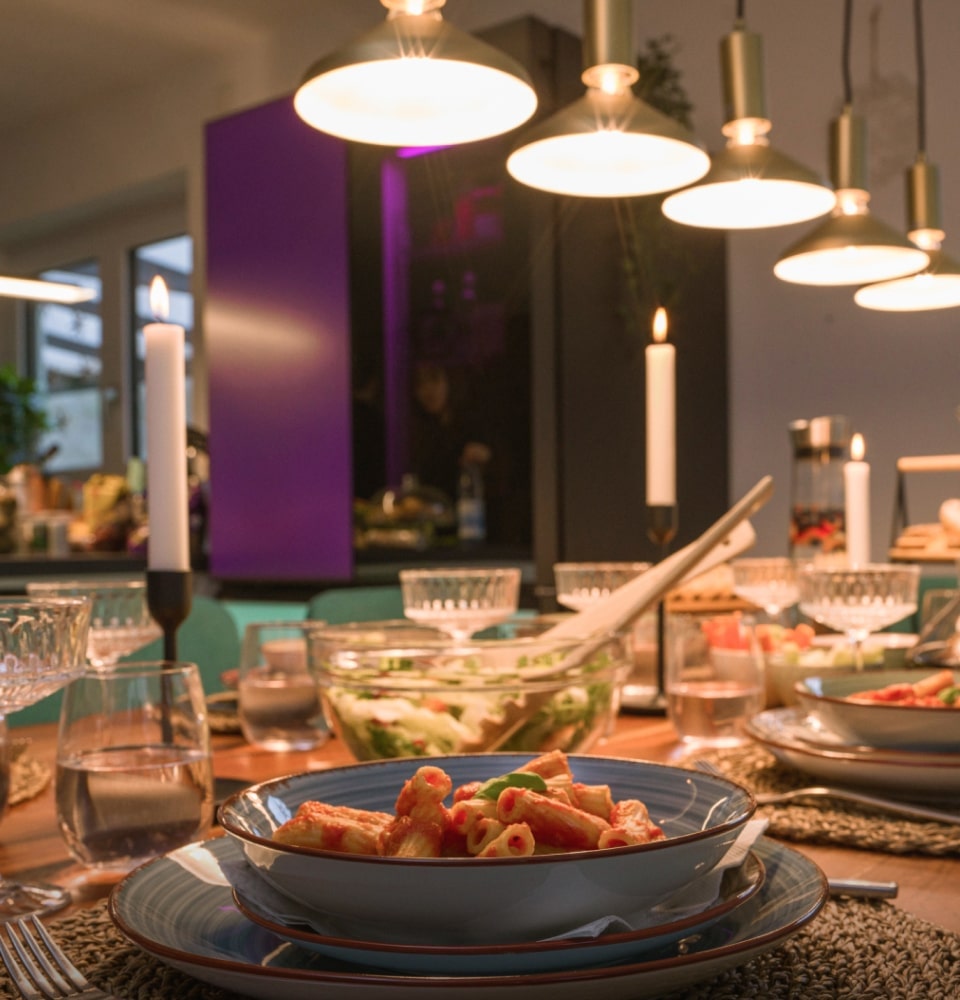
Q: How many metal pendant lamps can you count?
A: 5